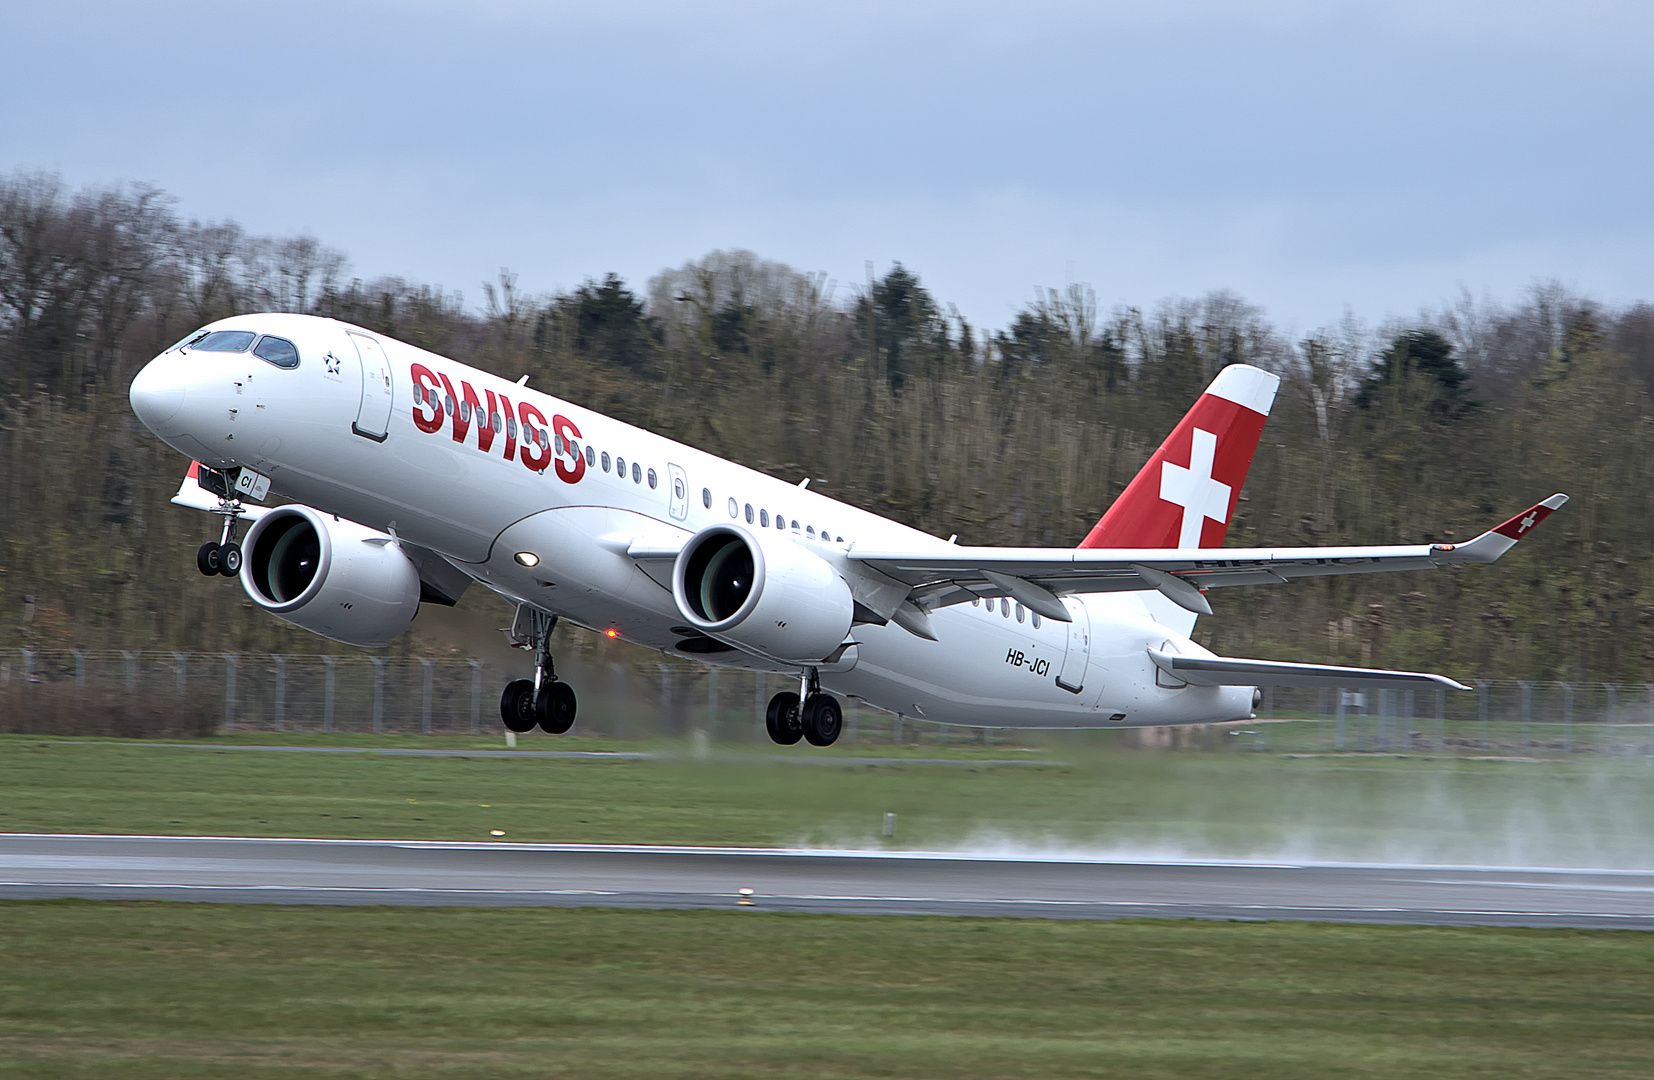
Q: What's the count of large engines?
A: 2